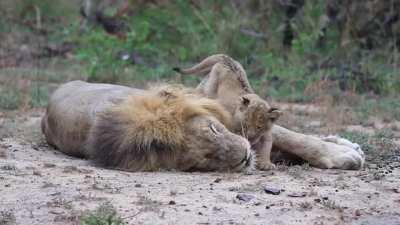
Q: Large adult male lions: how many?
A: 1